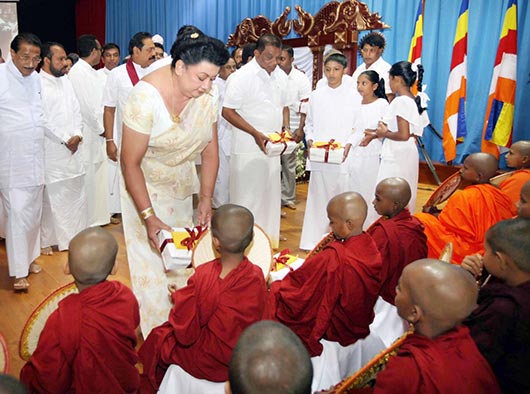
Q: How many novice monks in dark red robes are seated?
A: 5